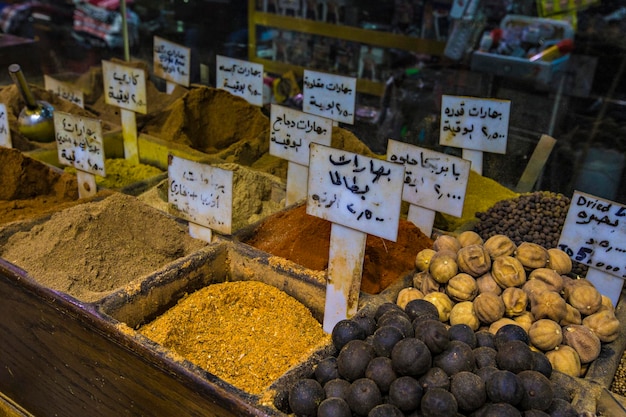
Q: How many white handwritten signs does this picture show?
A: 13